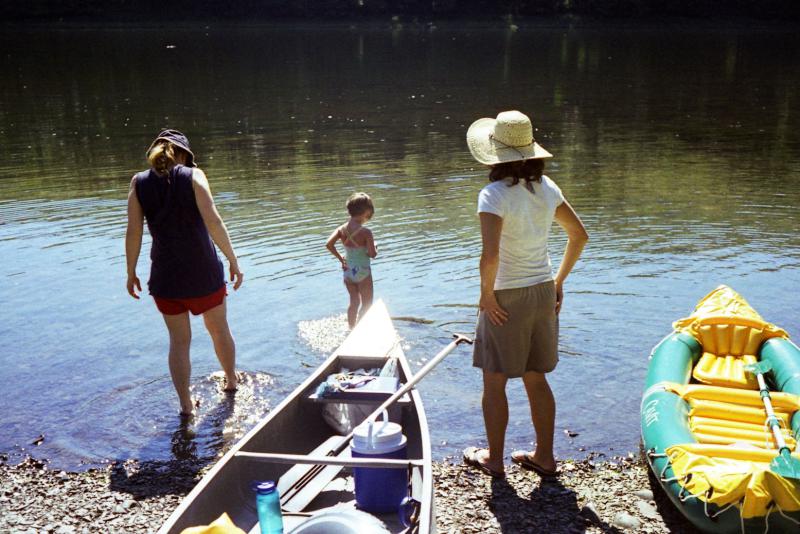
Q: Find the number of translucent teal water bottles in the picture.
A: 1